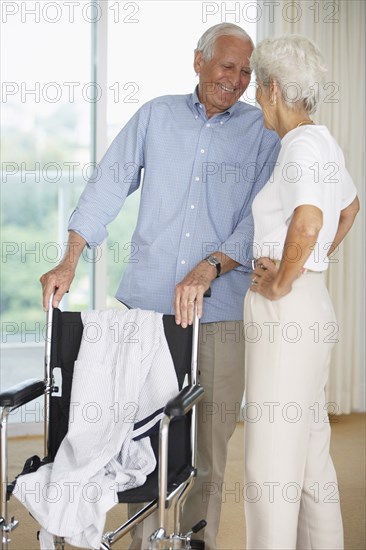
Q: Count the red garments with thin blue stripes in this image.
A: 0